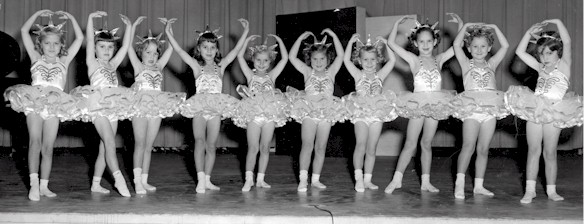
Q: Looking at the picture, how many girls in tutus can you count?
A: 10